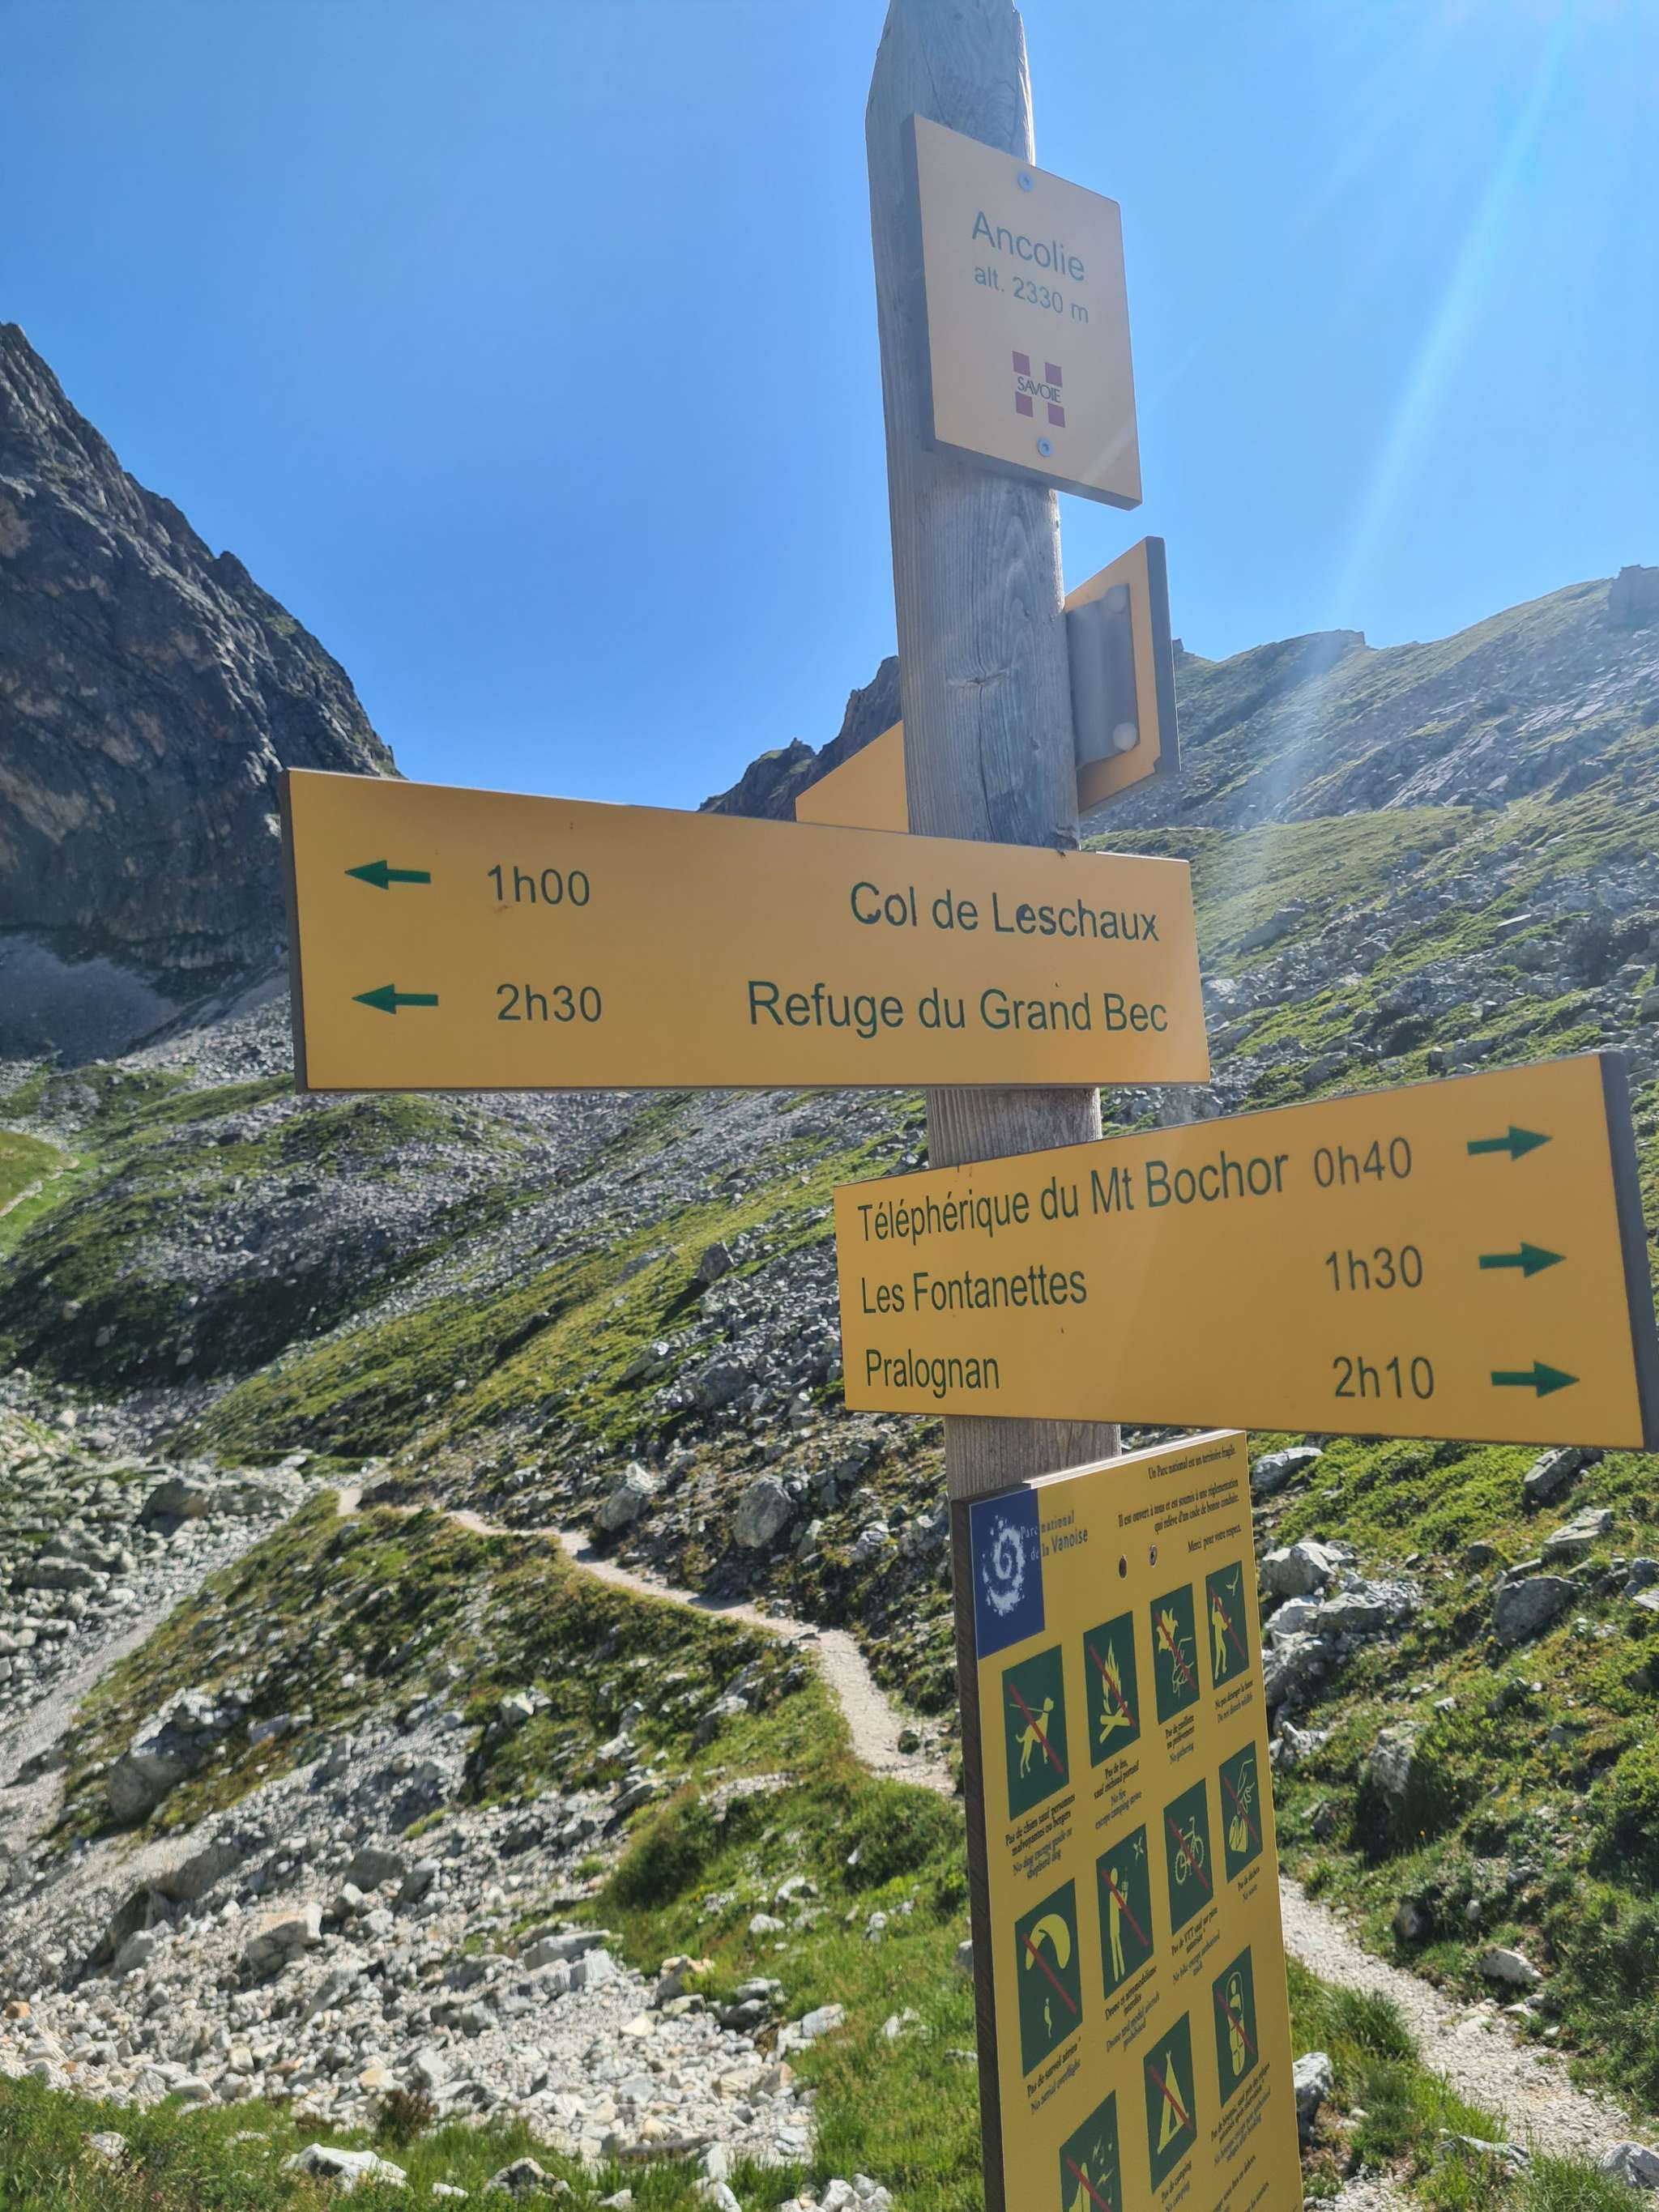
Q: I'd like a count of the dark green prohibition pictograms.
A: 11